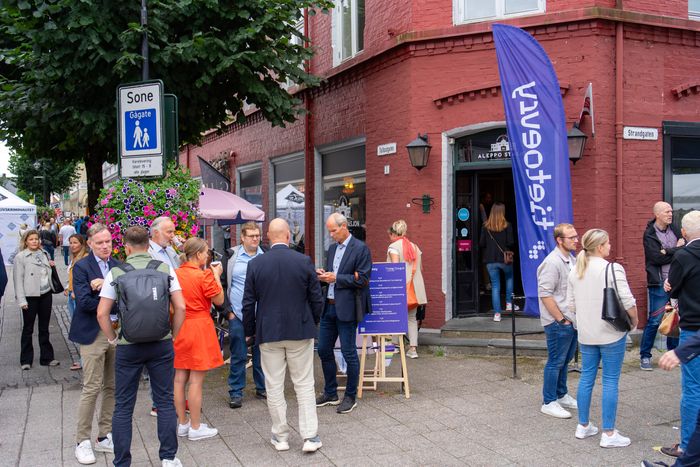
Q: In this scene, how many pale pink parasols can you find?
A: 1